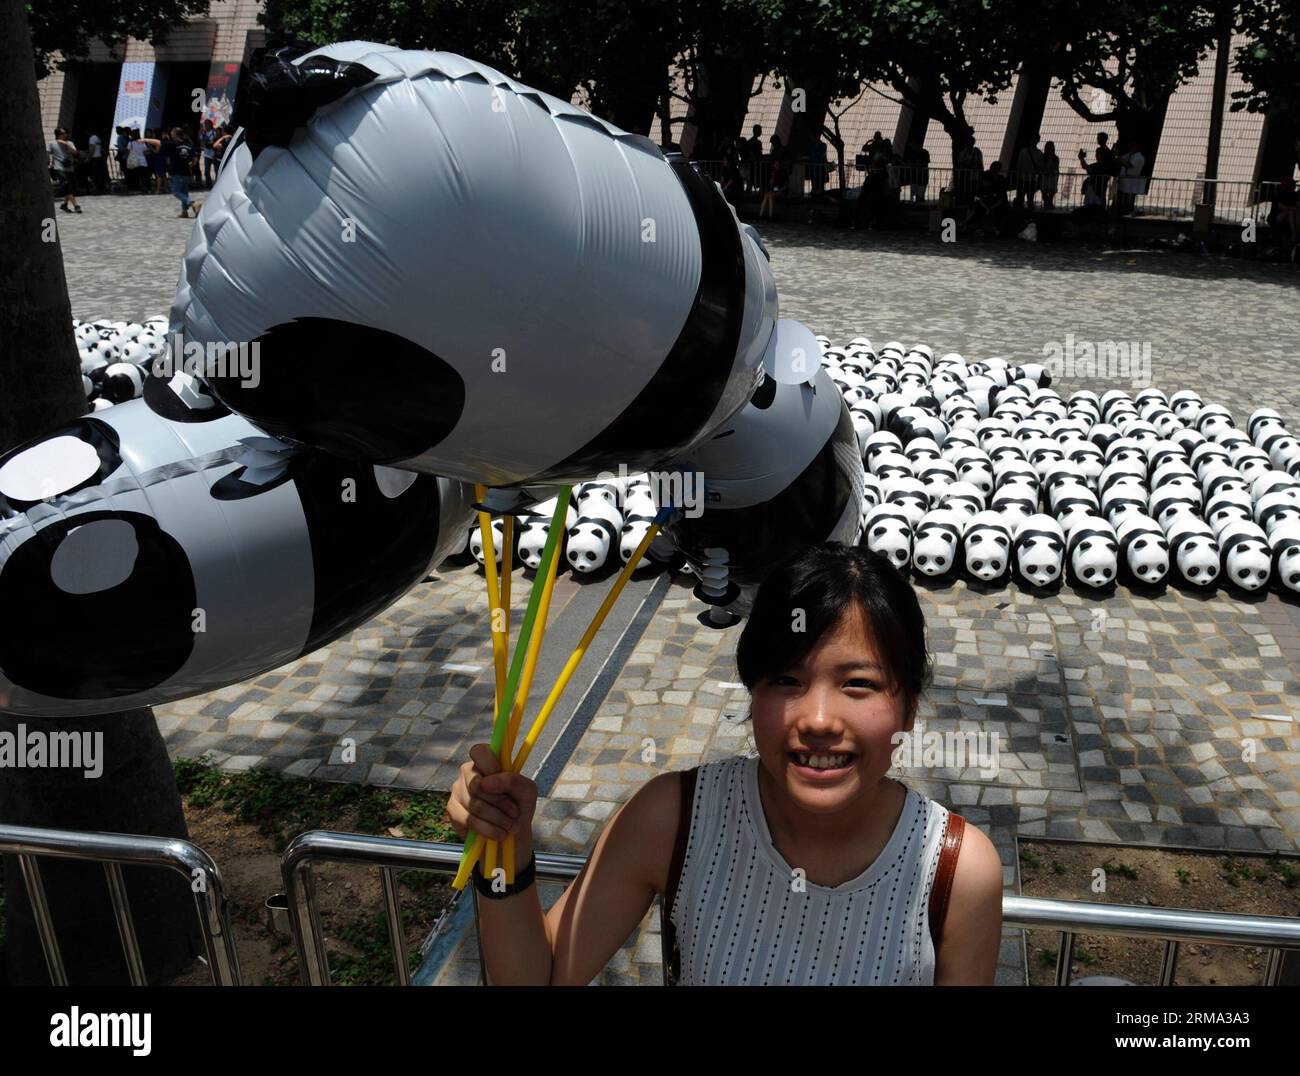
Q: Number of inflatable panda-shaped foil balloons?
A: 3